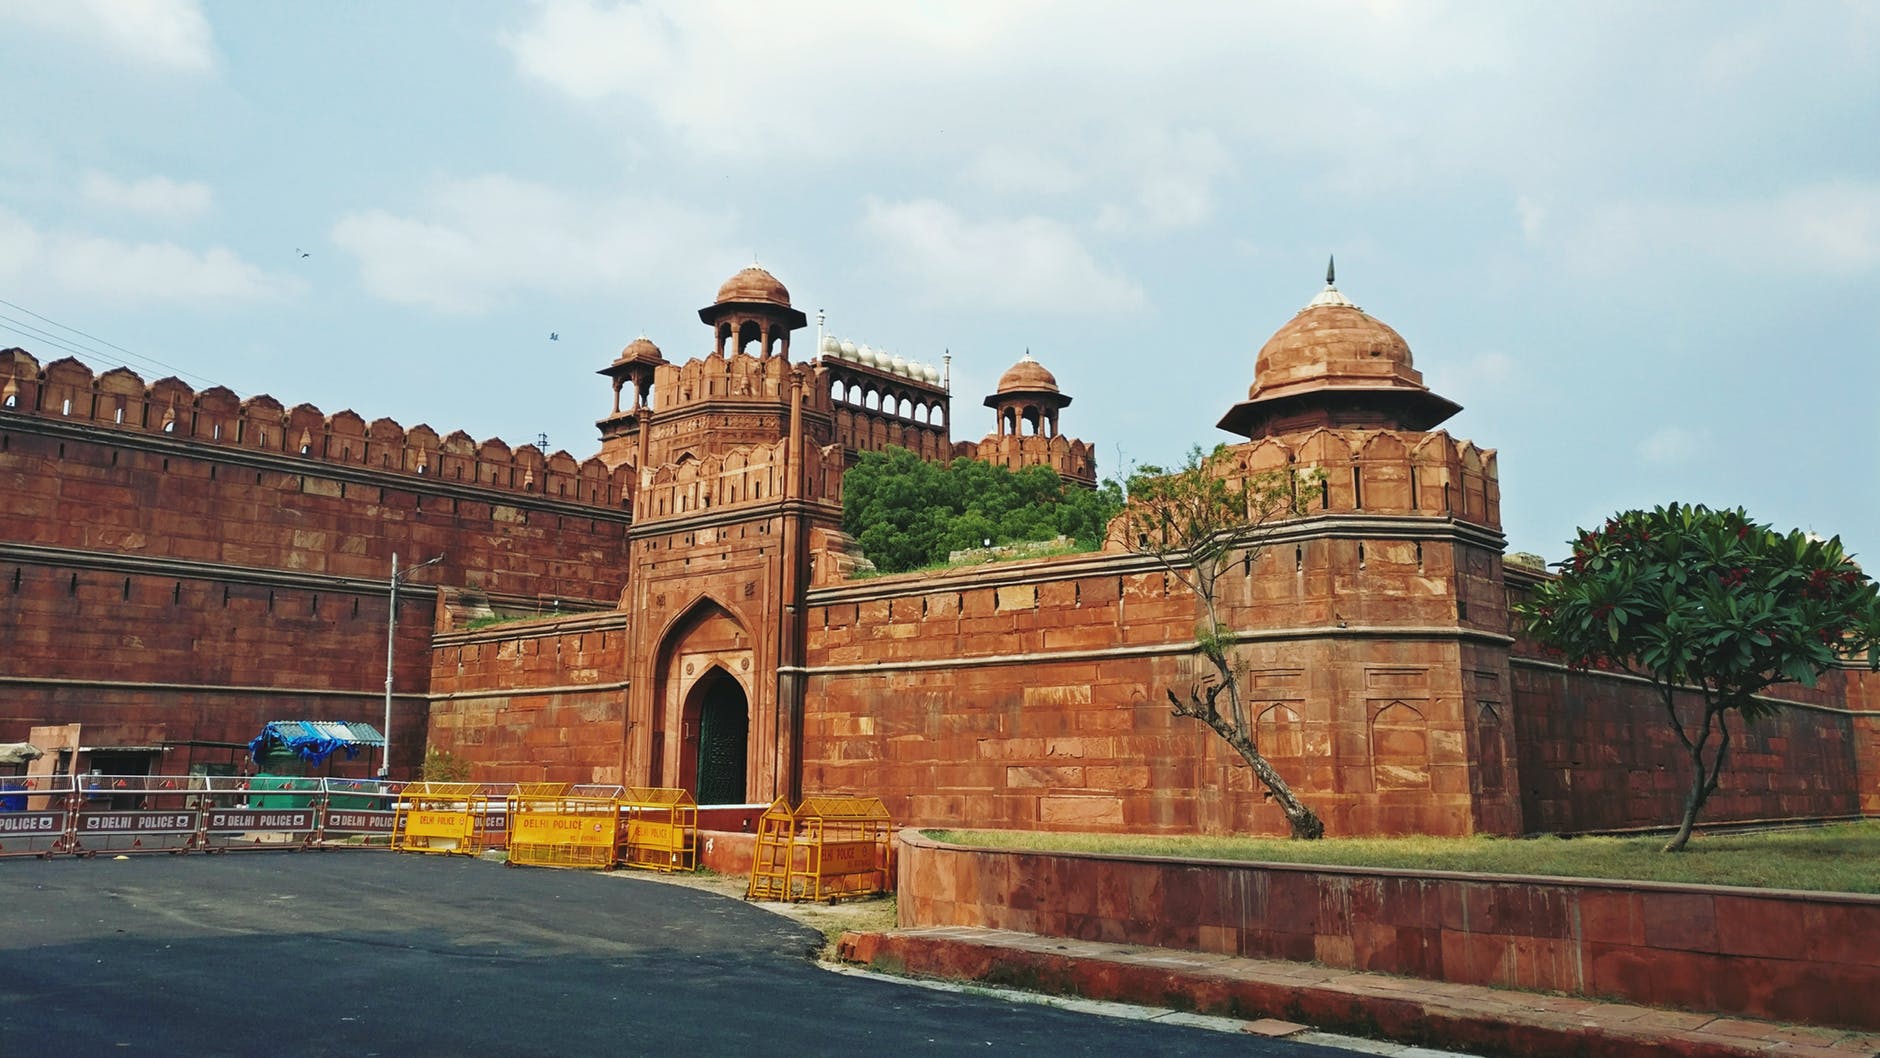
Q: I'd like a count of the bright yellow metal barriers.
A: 5